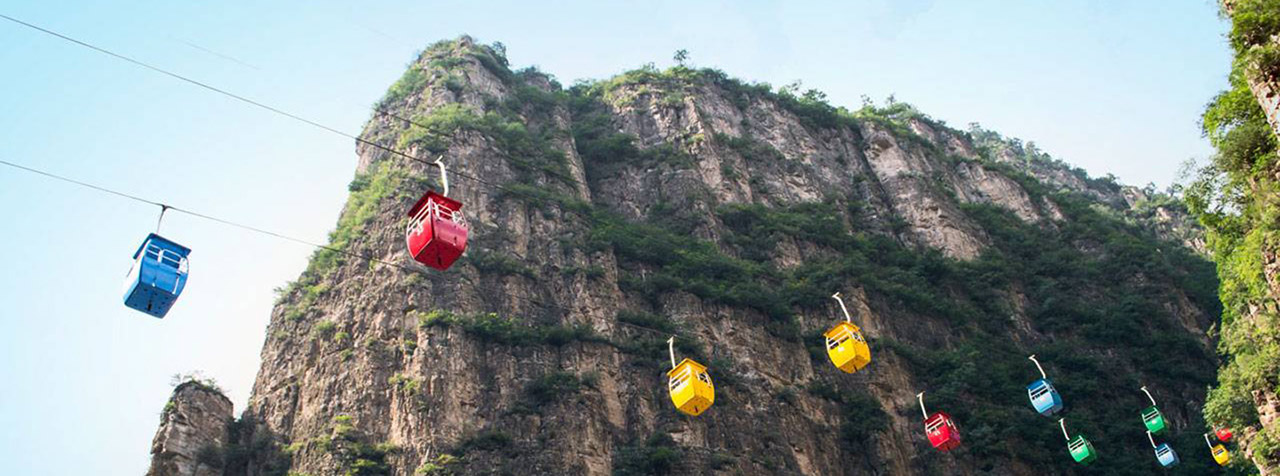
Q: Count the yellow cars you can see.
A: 3